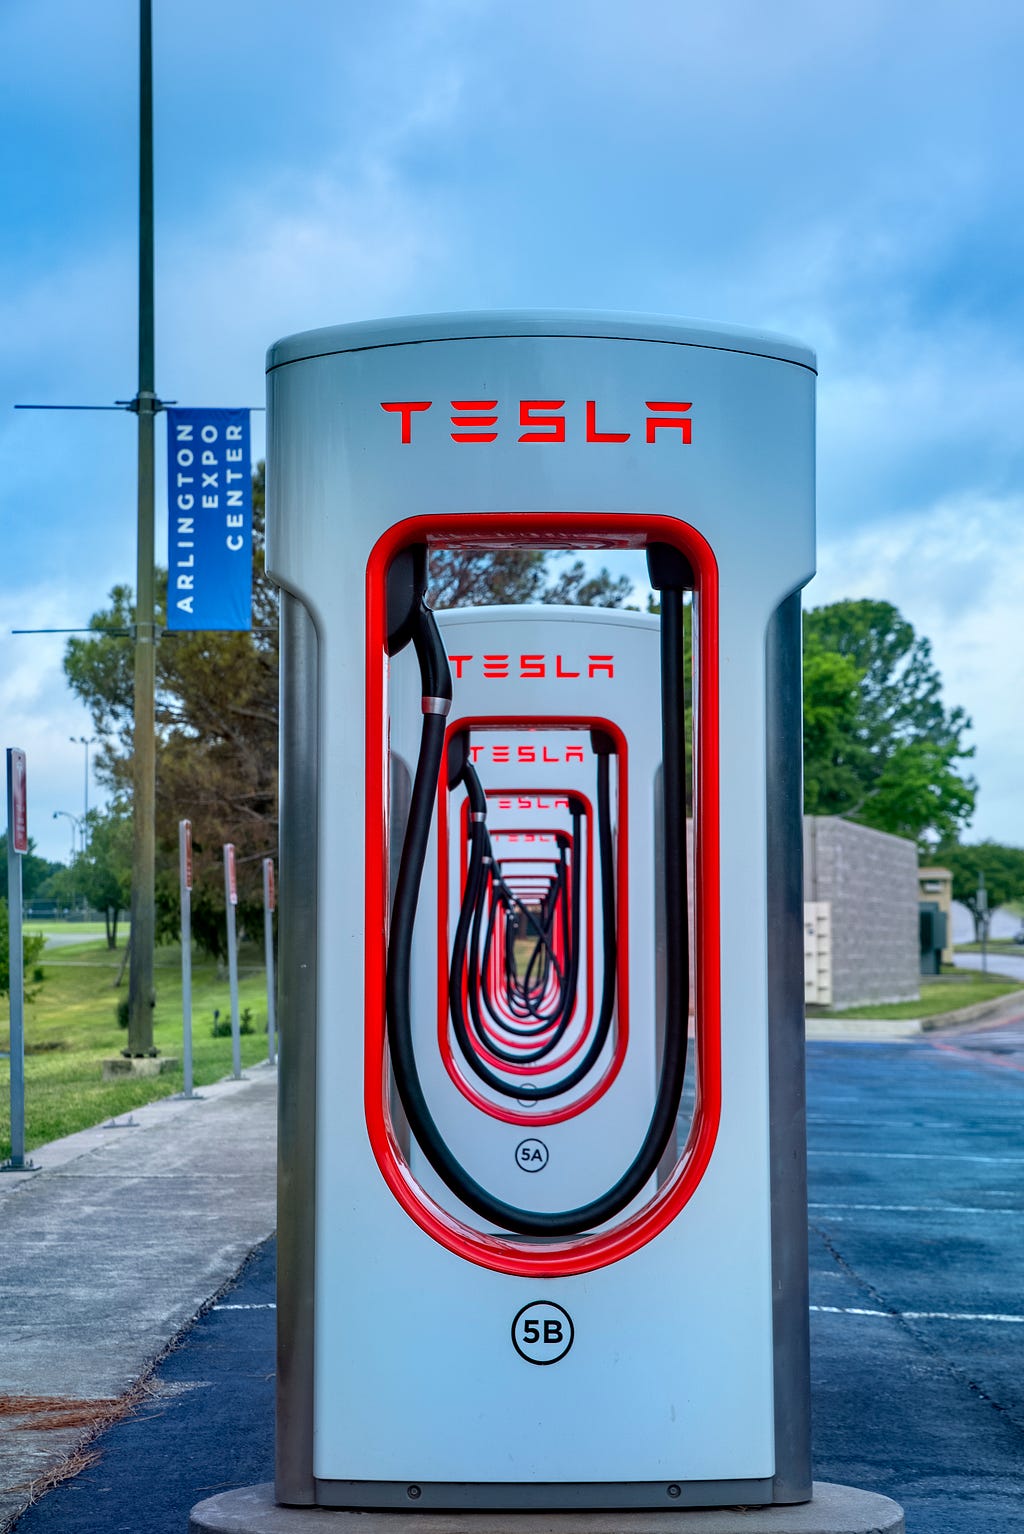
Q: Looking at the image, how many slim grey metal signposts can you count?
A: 4